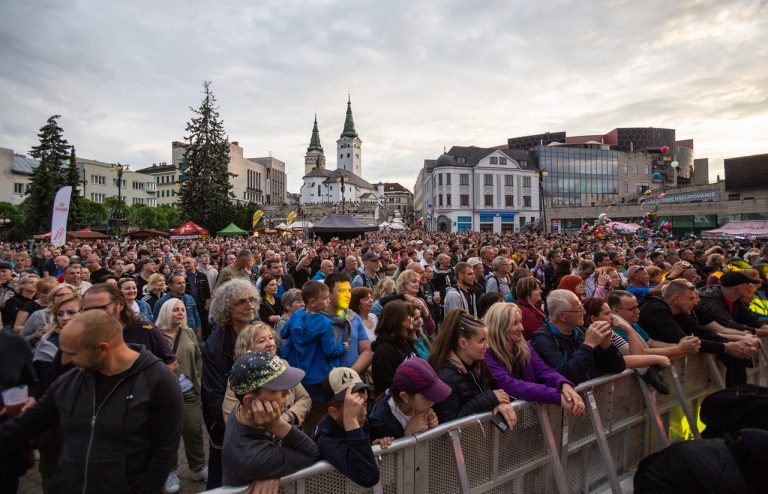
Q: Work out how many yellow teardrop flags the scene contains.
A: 2